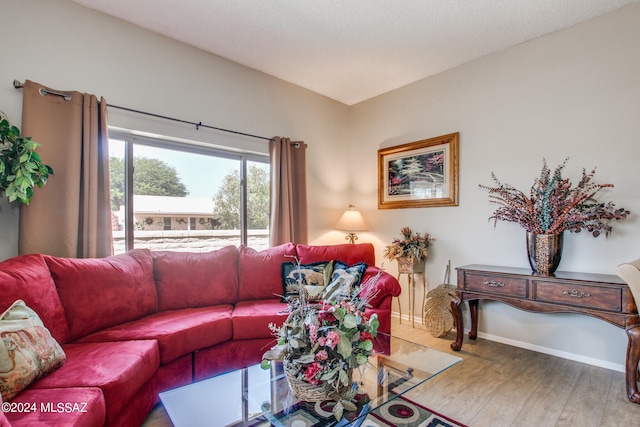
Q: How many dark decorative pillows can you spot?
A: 2